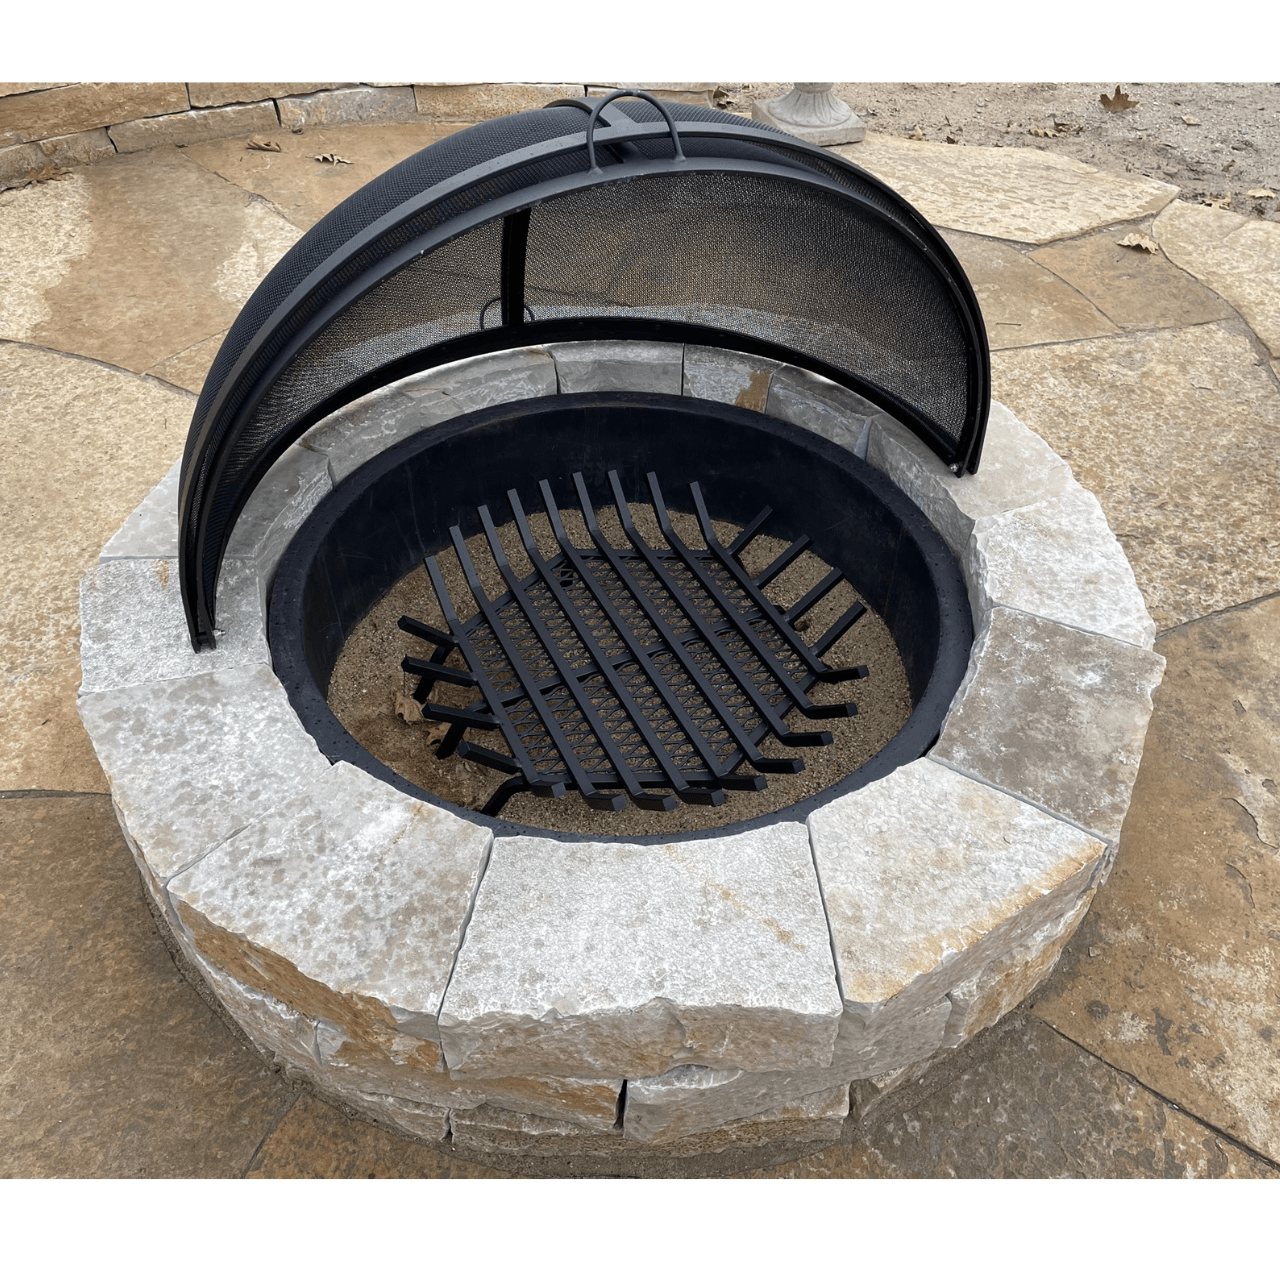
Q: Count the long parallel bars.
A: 9